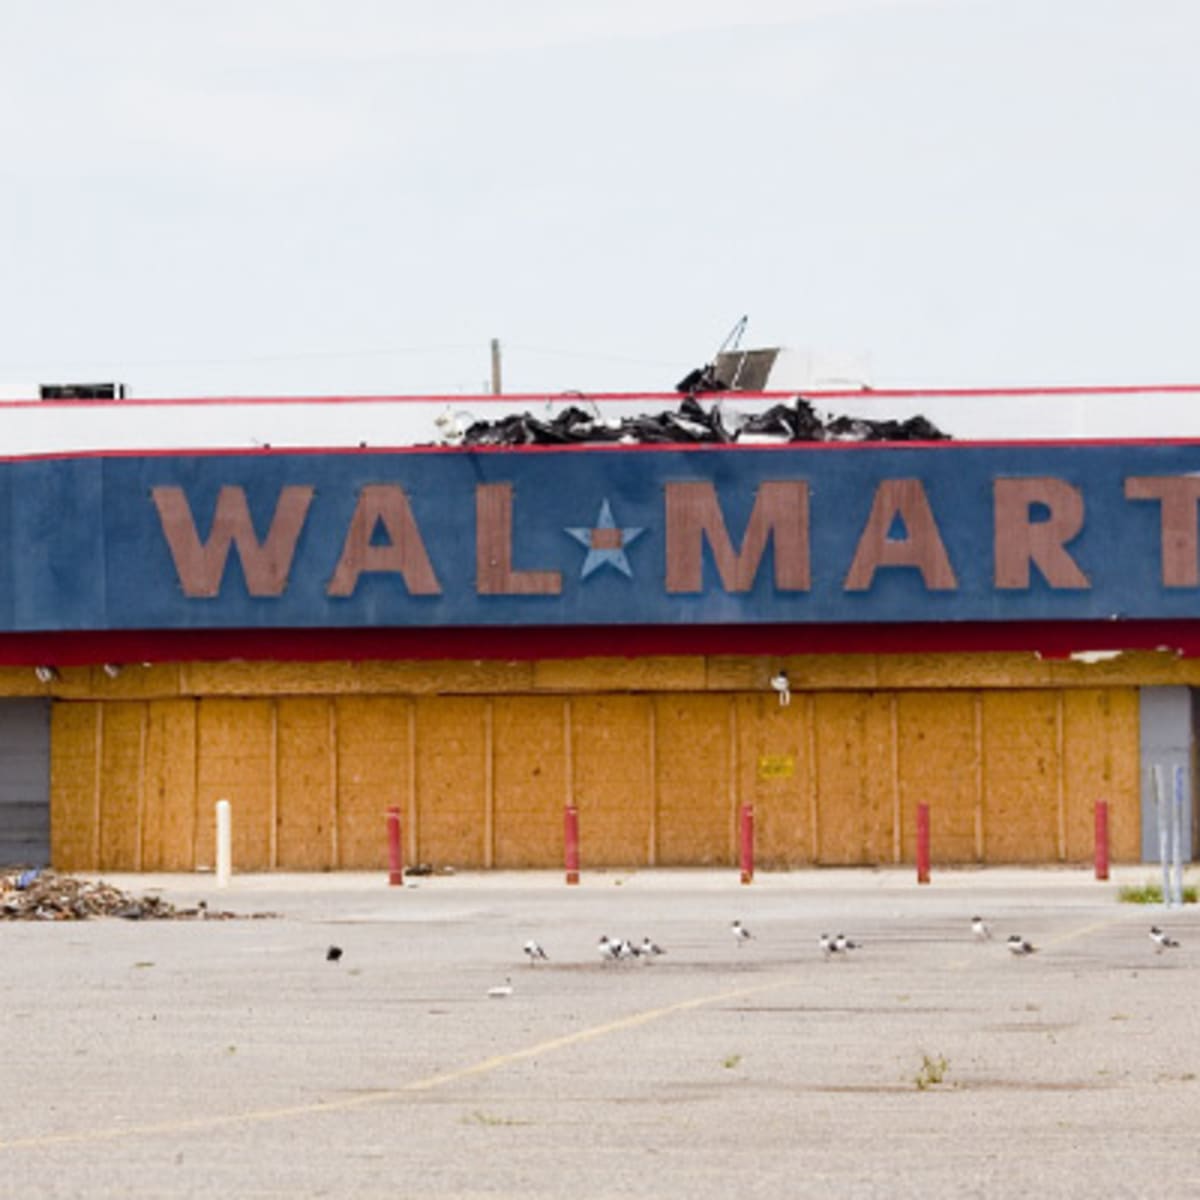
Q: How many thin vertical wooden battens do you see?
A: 13